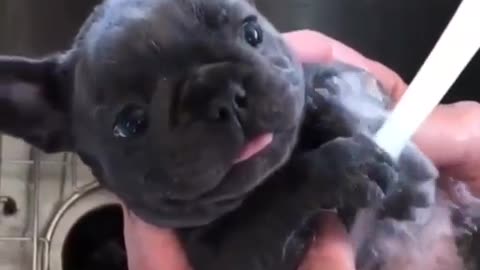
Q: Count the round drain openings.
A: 1